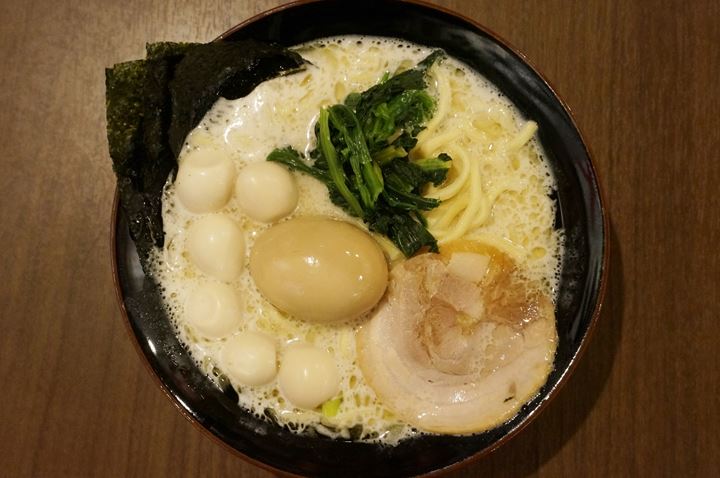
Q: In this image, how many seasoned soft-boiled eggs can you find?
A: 1